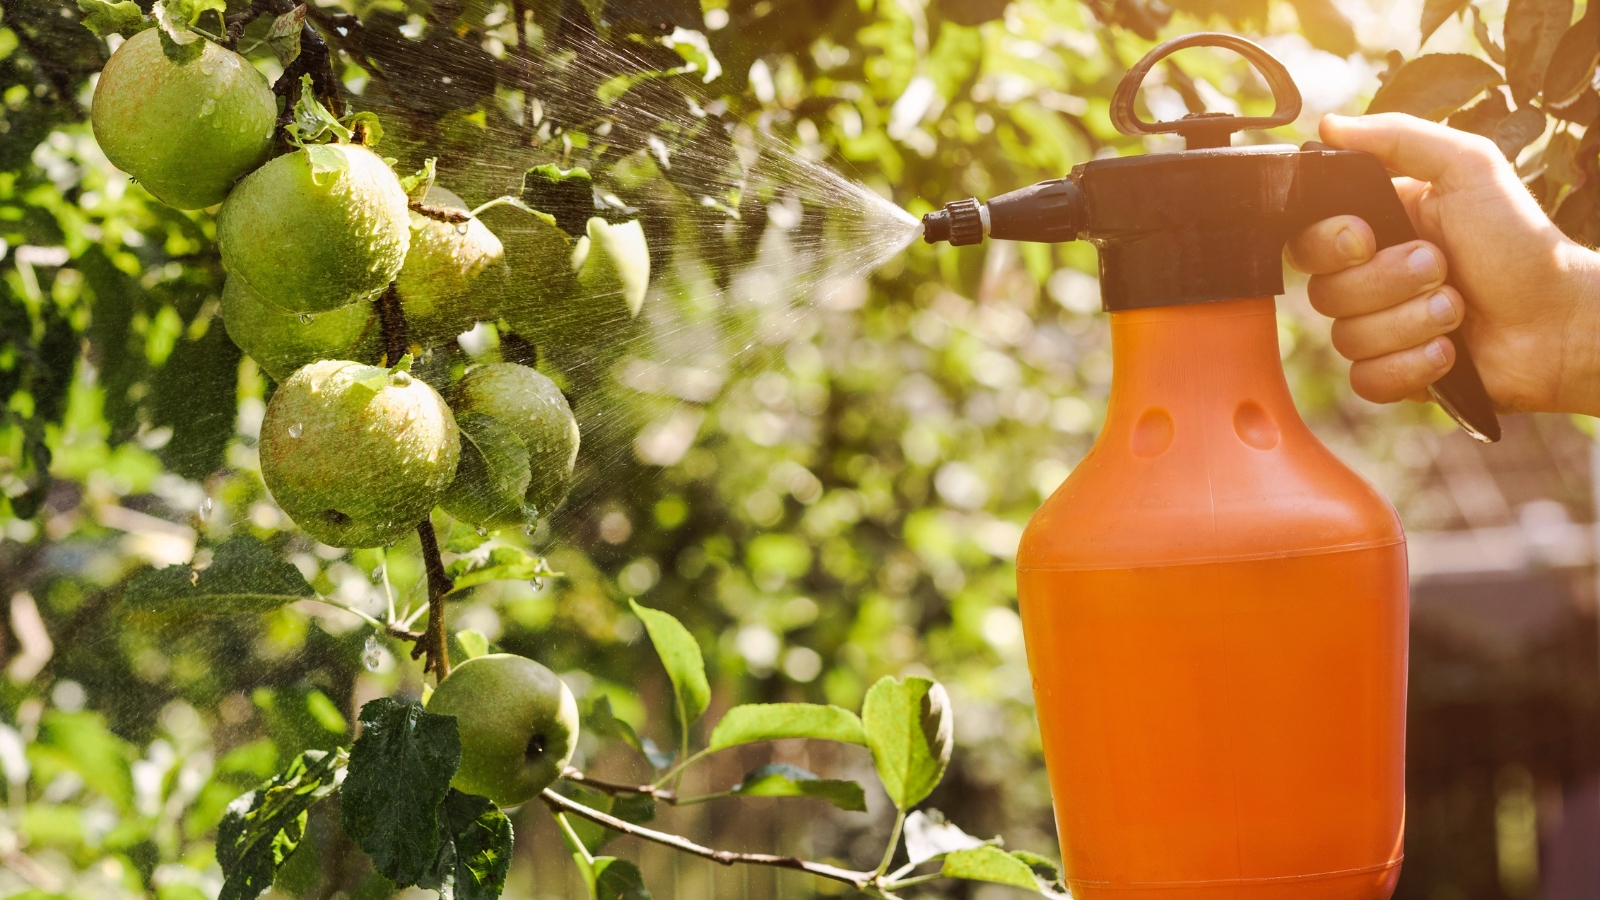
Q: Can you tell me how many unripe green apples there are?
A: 7